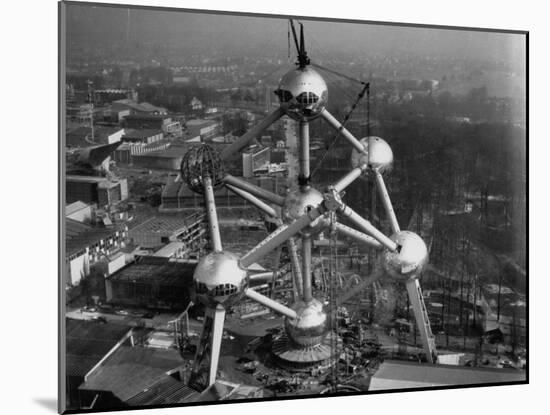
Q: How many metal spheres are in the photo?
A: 7